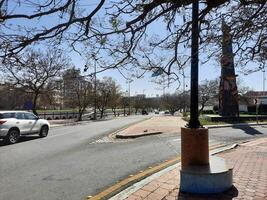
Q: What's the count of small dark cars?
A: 1